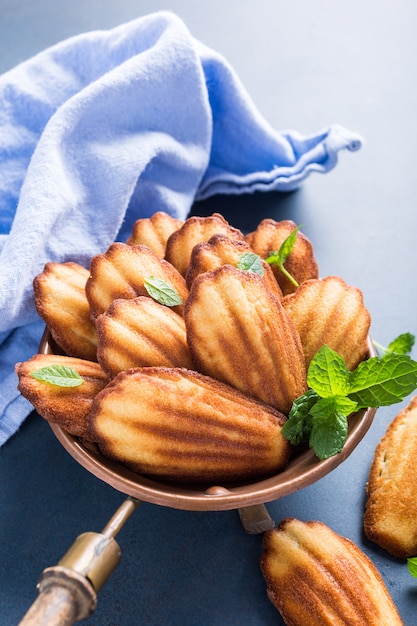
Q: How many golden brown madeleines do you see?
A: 13